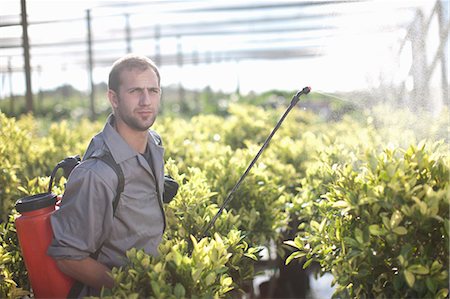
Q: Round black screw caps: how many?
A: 1